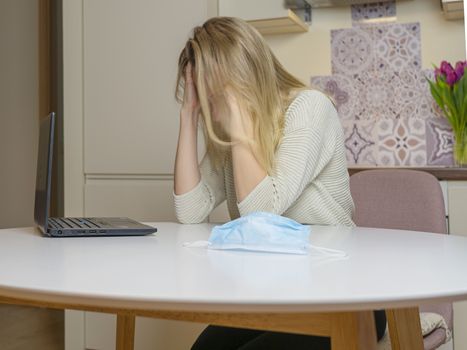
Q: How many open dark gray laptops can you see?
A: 1